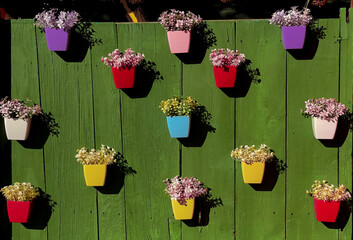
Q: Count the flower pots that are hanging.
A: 13